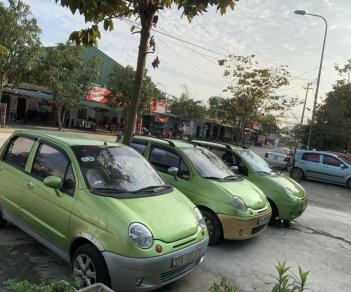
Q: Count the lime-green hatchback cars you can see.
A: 3